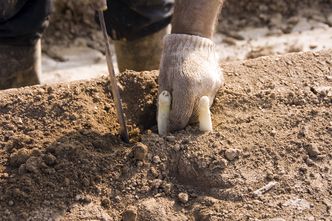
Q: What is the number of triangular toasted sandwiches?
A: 0